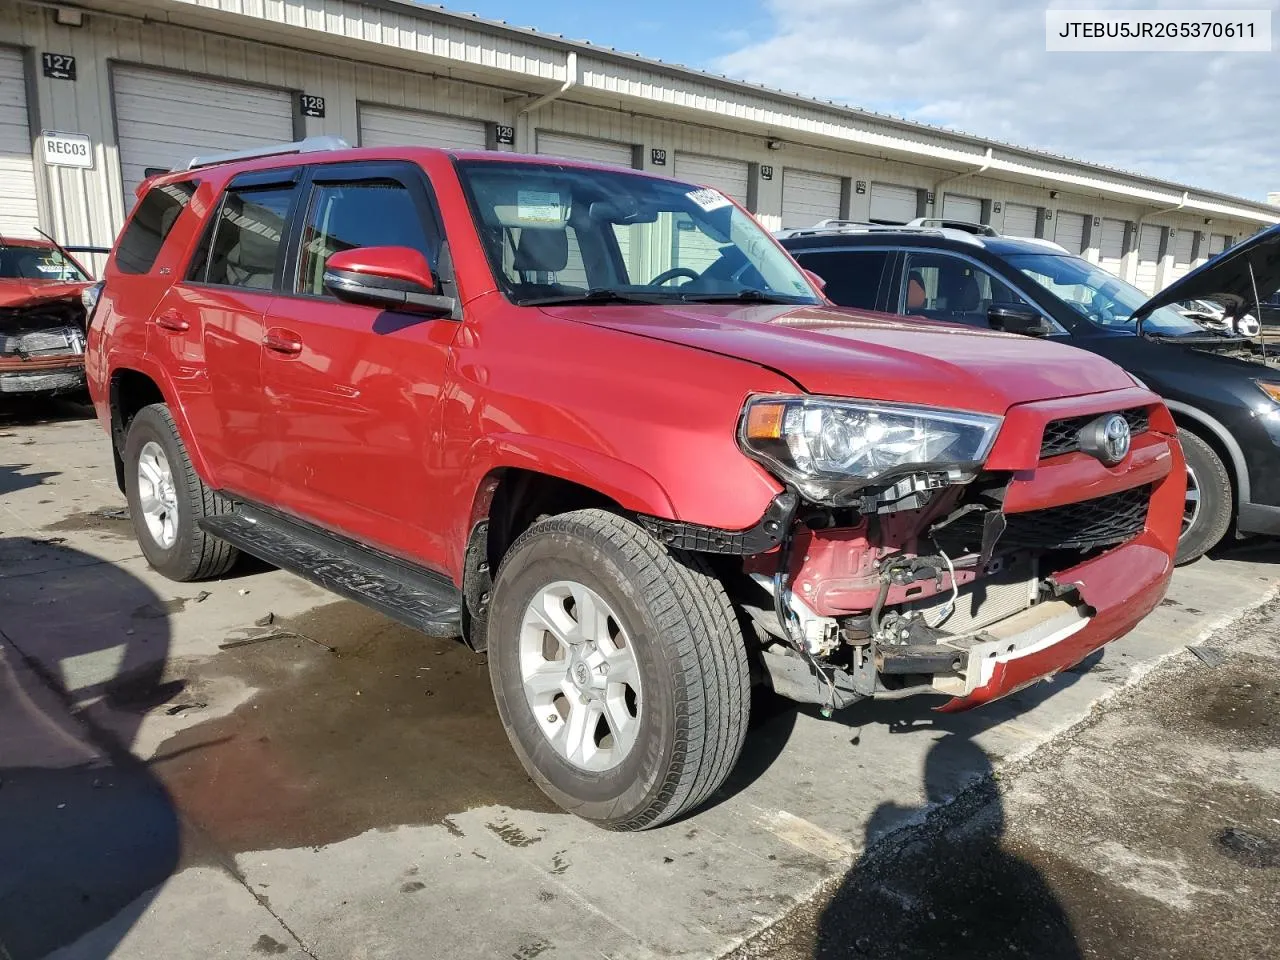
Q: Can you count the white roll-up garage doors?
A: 14